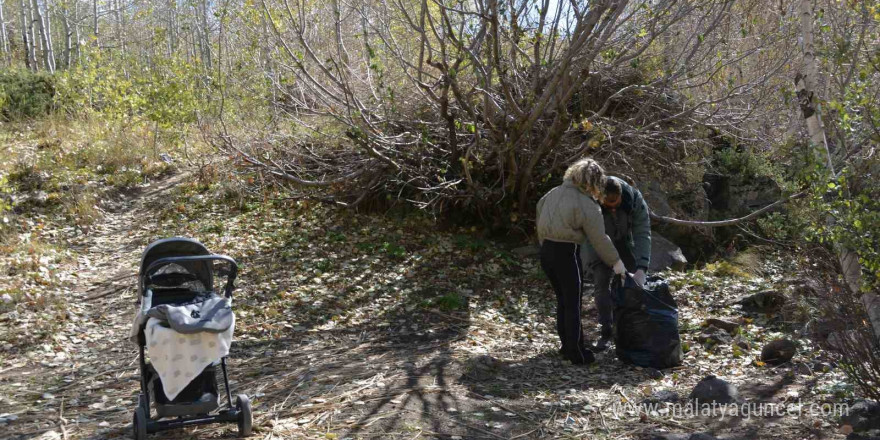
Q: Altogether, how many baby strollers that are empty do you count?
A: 1